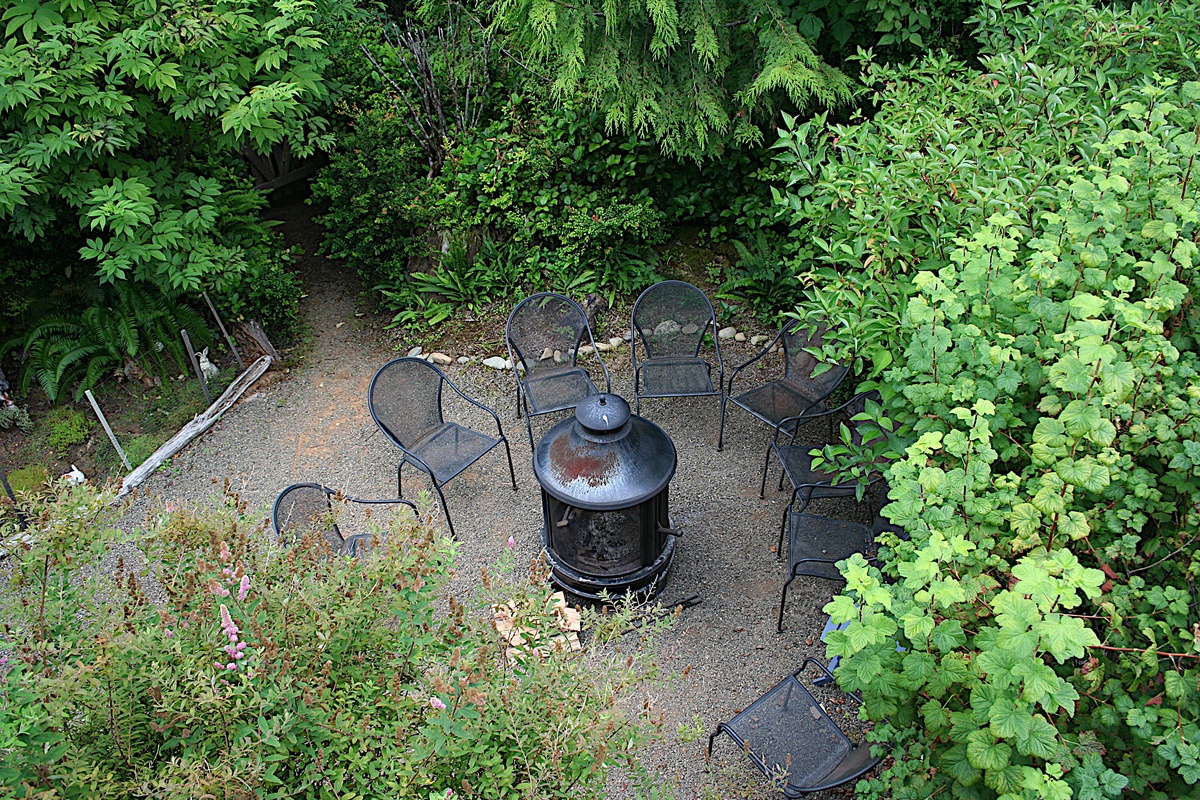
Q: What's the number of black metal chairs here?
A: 8